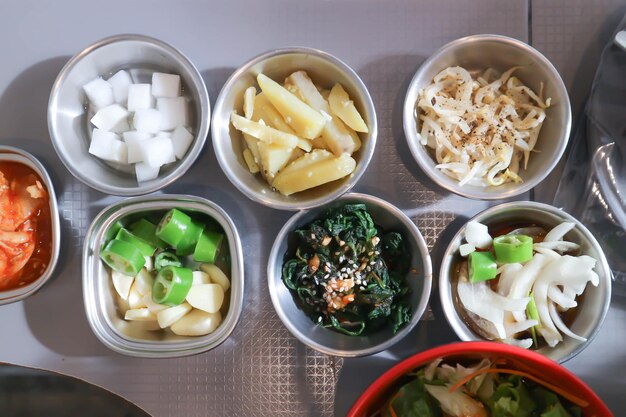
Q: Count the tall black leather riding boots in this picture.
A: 0